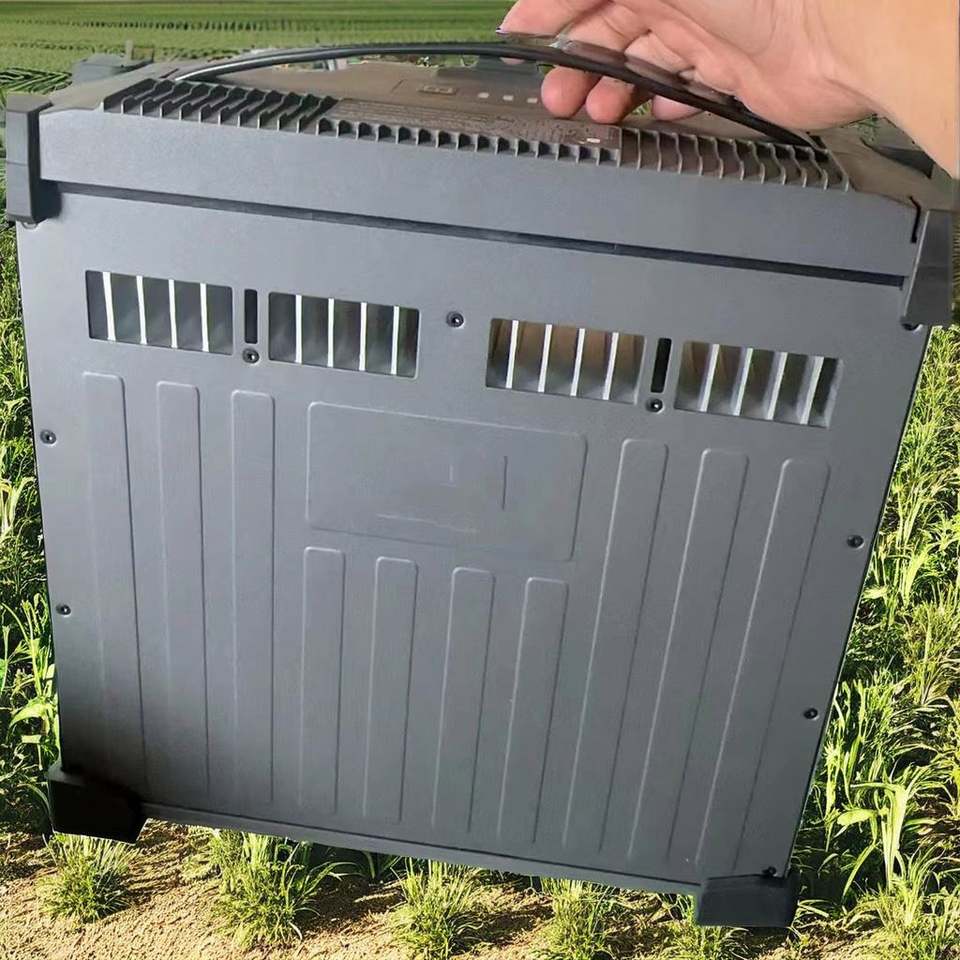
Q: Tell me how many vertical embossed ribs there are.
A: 10